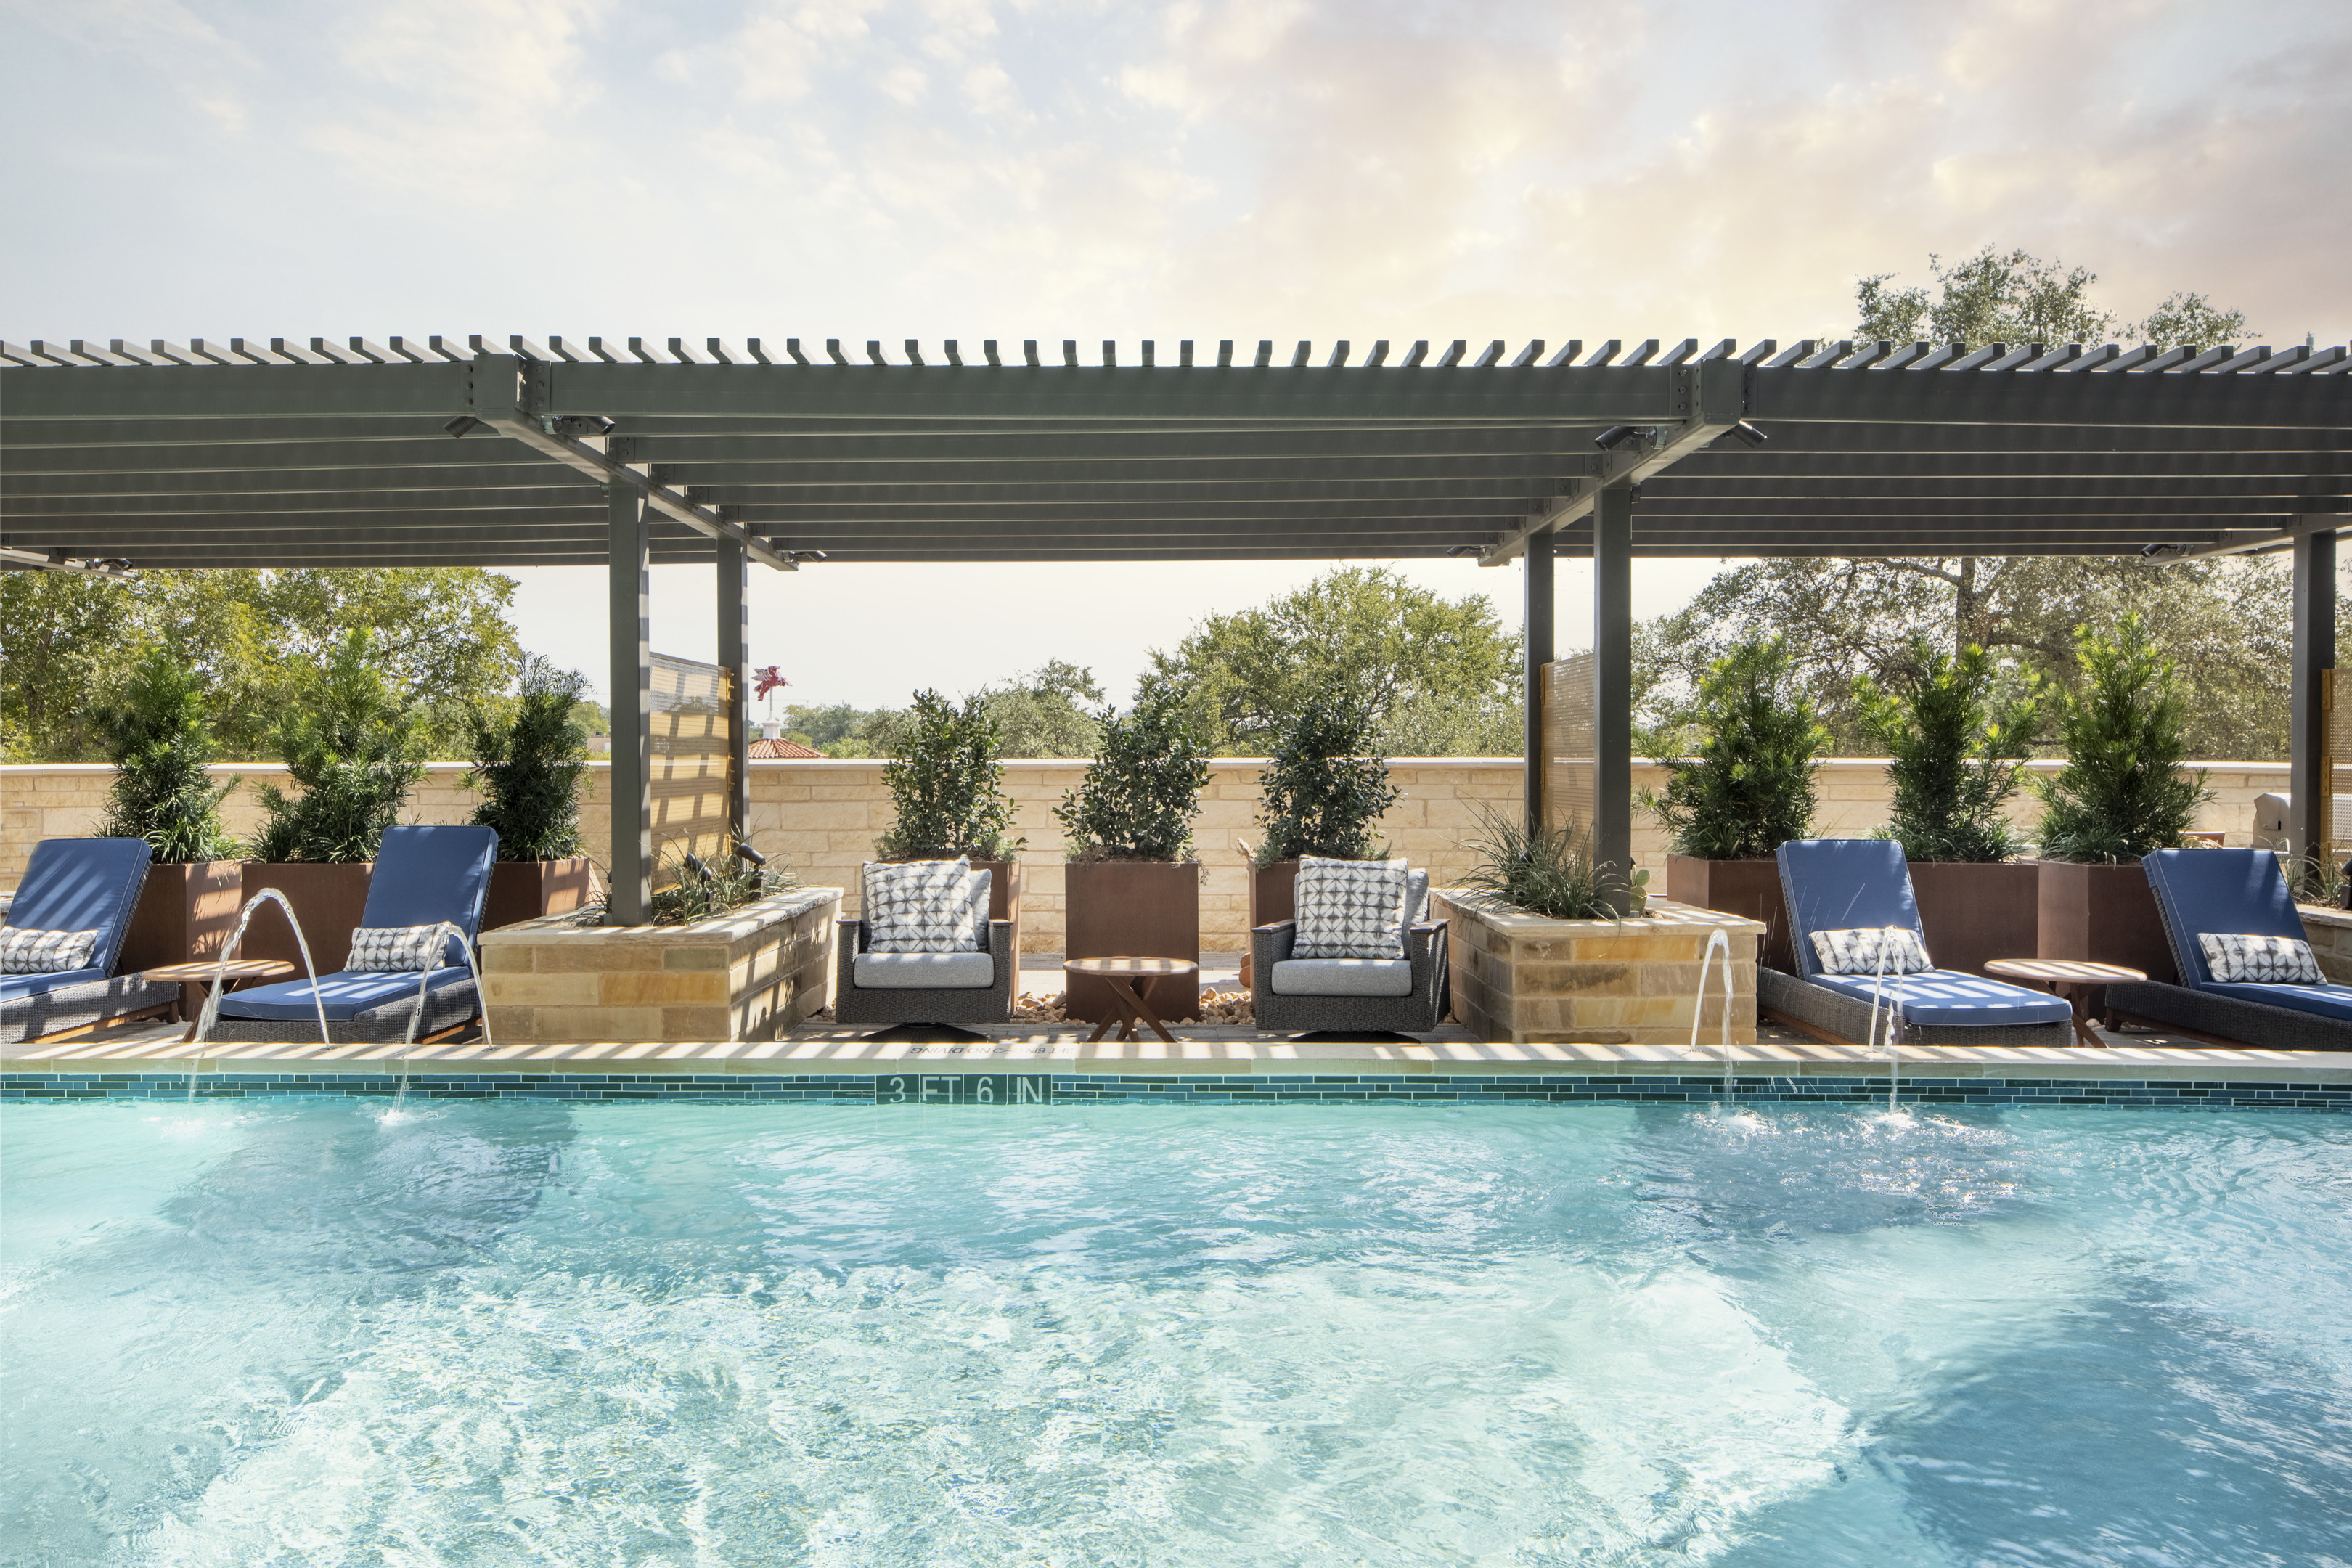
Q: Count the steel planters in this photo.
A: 9